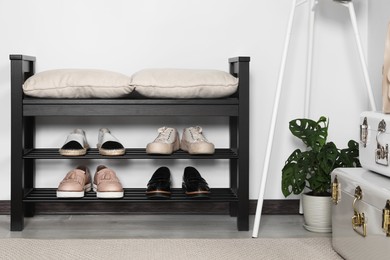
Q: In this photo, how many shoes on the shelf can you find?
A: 8